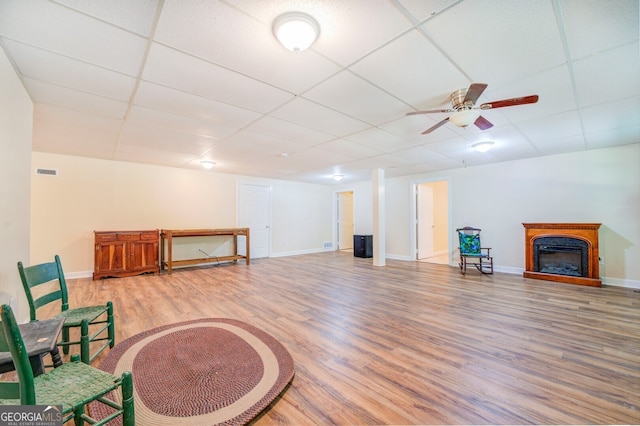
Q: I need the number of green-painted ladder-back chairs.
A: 2